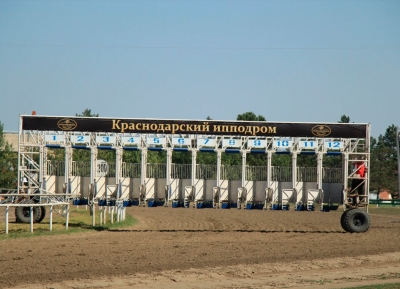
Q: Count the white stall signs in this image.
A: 12